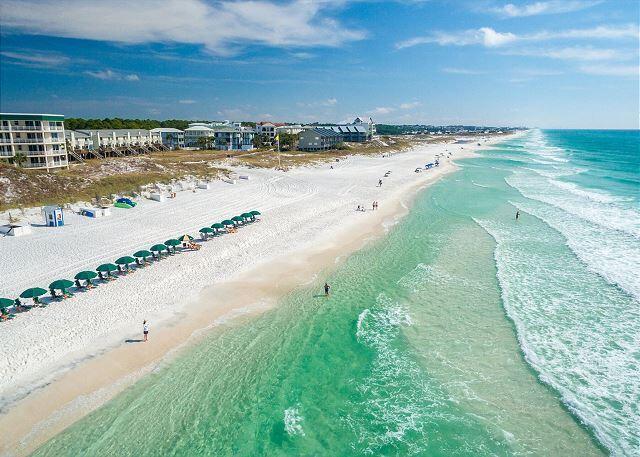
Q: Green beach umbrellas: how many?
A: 15